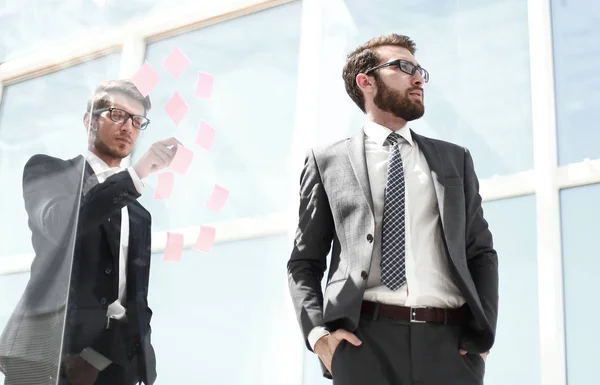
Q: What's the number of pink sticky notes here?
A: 10